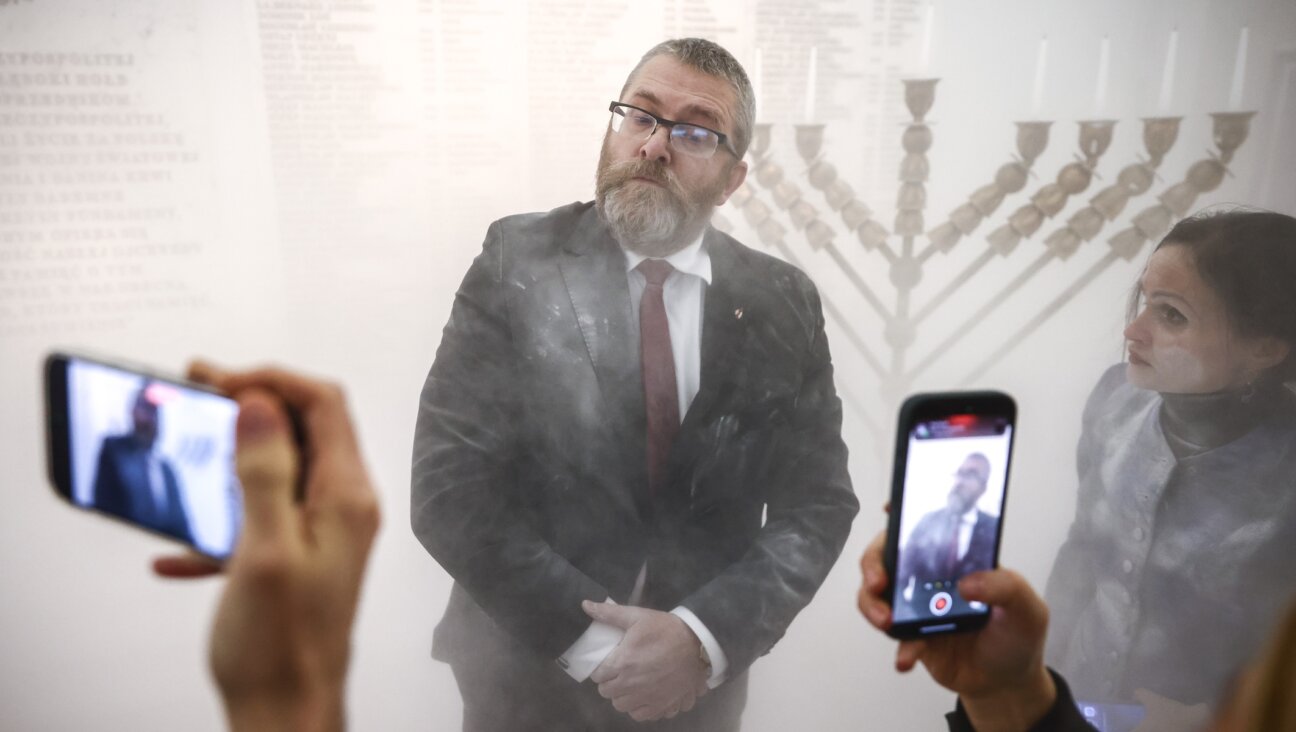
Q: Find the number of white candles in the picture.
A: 7